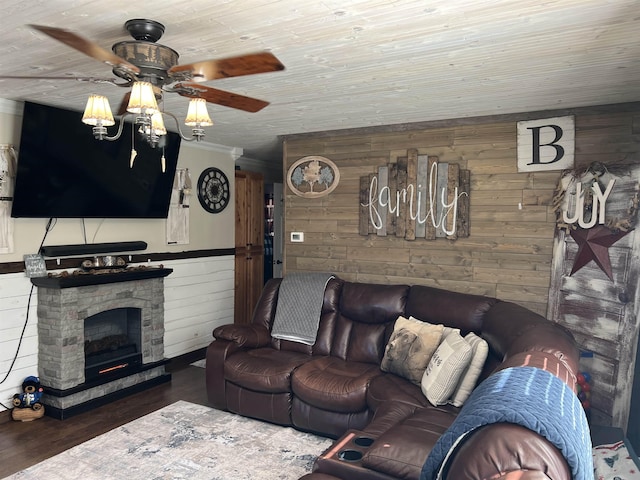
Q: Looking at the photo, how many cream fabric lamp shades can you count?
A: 4